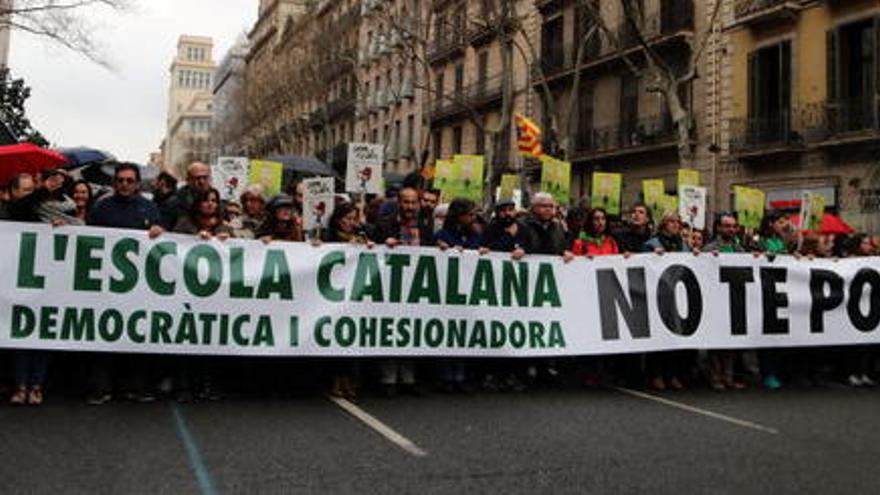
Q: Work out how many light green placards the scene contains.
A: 11